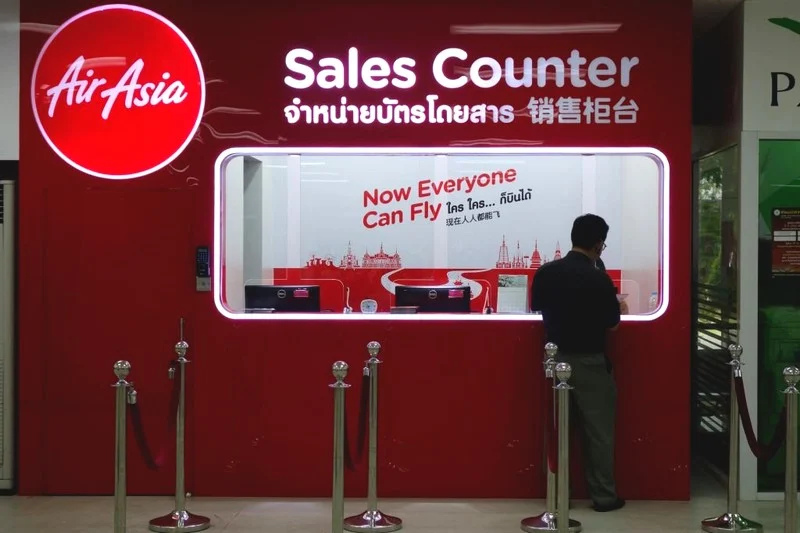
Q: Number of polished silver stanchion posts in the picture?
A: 8